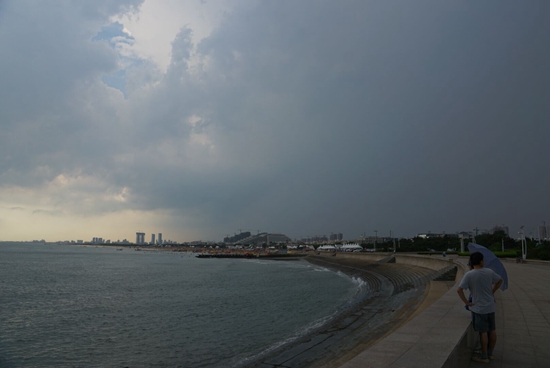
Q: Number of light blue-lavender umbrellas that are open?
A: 1